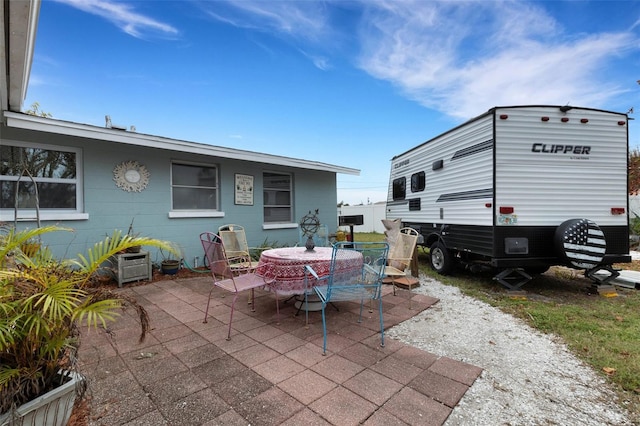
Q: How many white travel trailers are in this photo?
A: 1